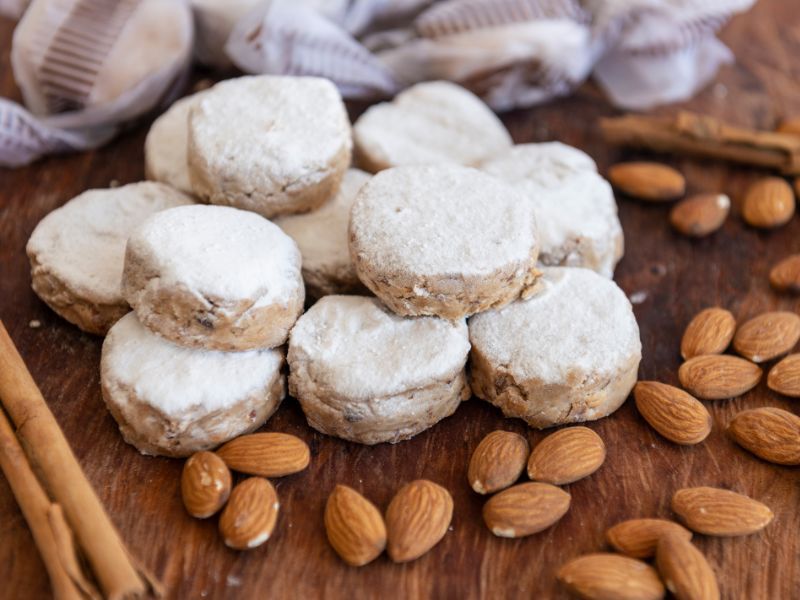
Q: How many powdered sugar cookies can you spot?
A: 11